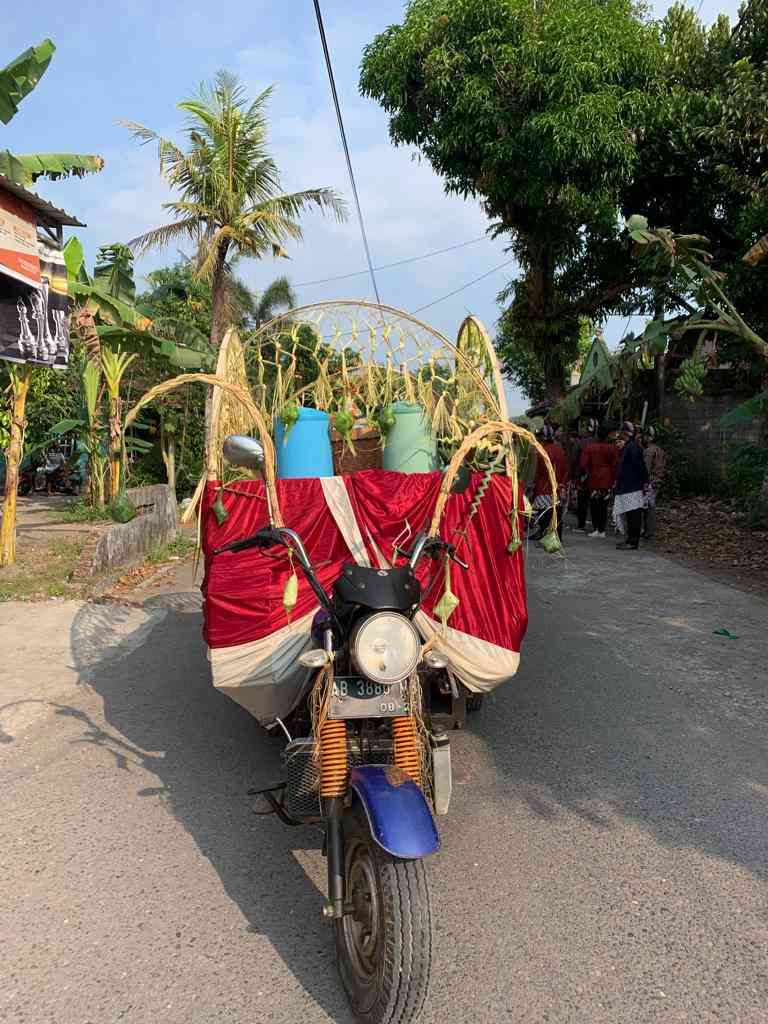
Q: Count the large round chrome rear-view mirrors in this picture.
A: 1